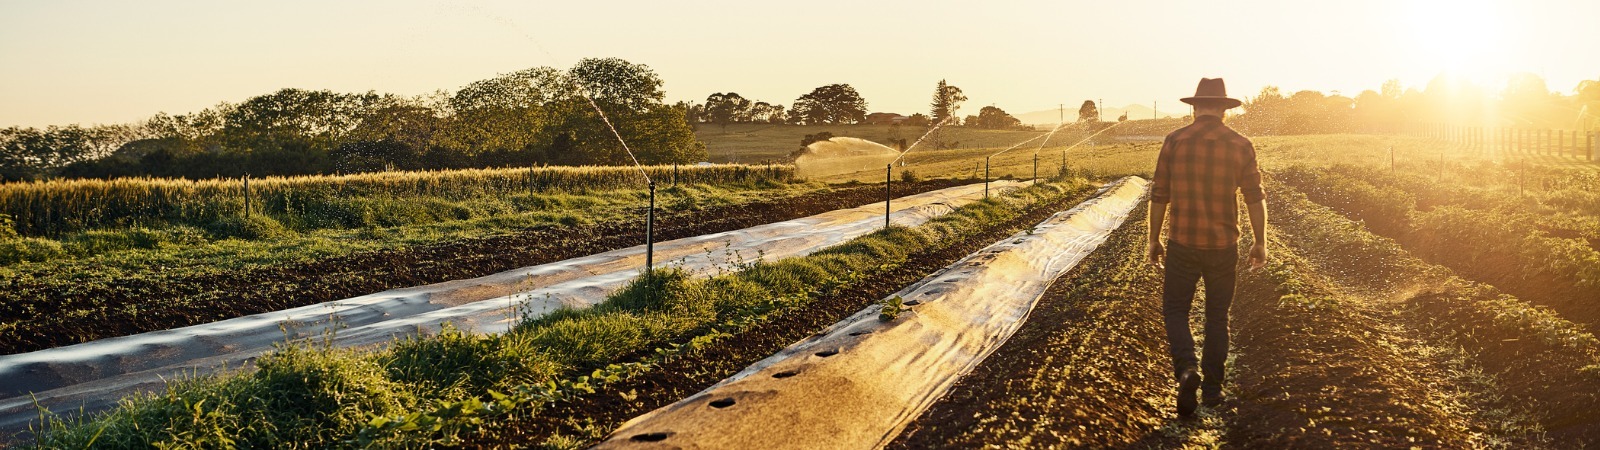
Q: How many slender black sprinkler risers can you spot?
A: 5